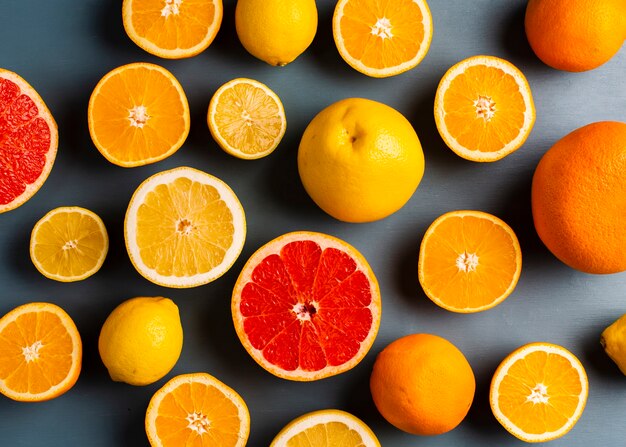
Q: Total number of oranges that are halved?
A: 8